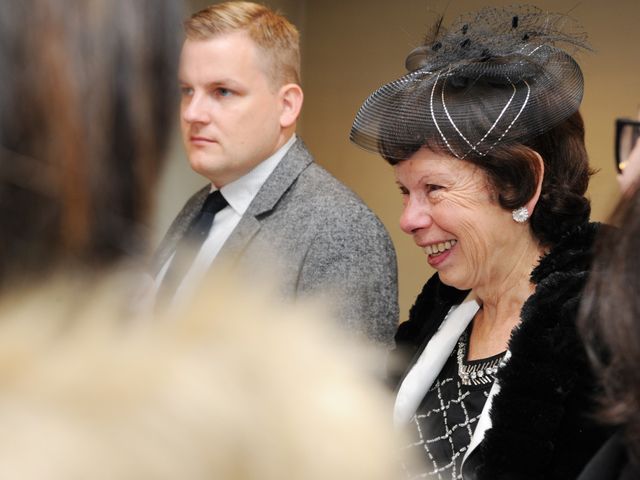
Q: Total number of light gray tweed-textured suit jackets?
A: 1